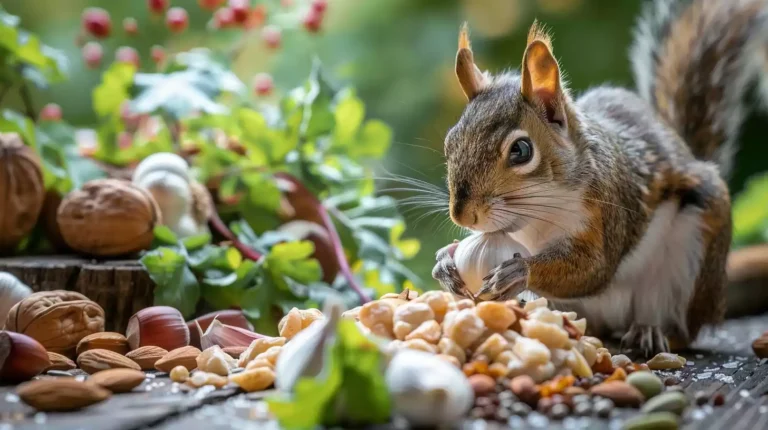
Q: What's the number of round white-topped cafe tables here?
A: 0